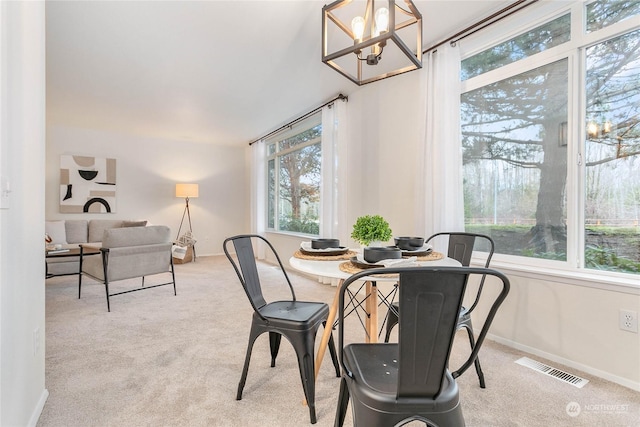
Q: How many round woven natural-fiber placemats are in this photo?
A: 3